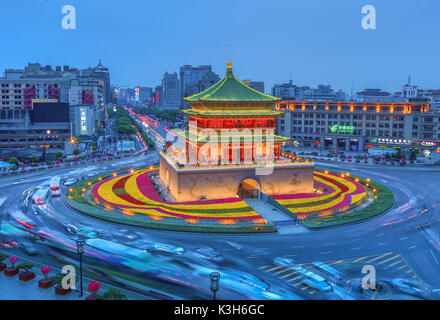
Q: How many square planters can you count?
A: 6